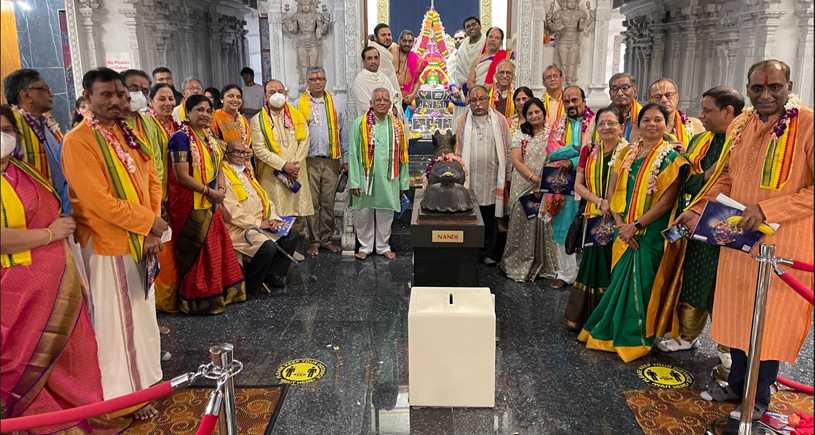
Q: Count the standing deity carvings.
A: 2